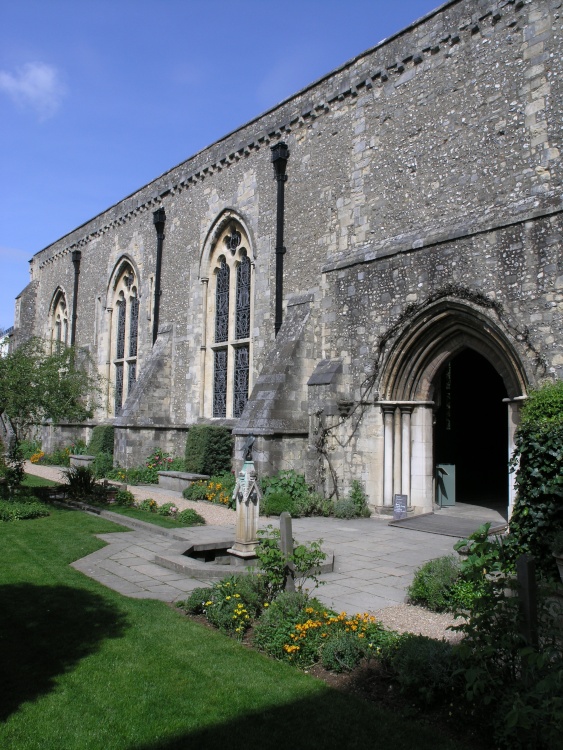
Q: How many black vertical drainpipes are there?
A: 3